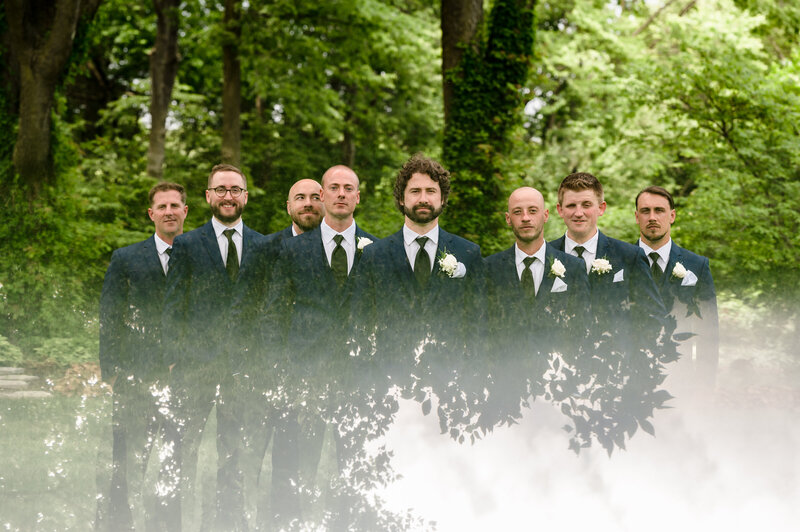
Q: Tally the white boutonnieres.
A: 5